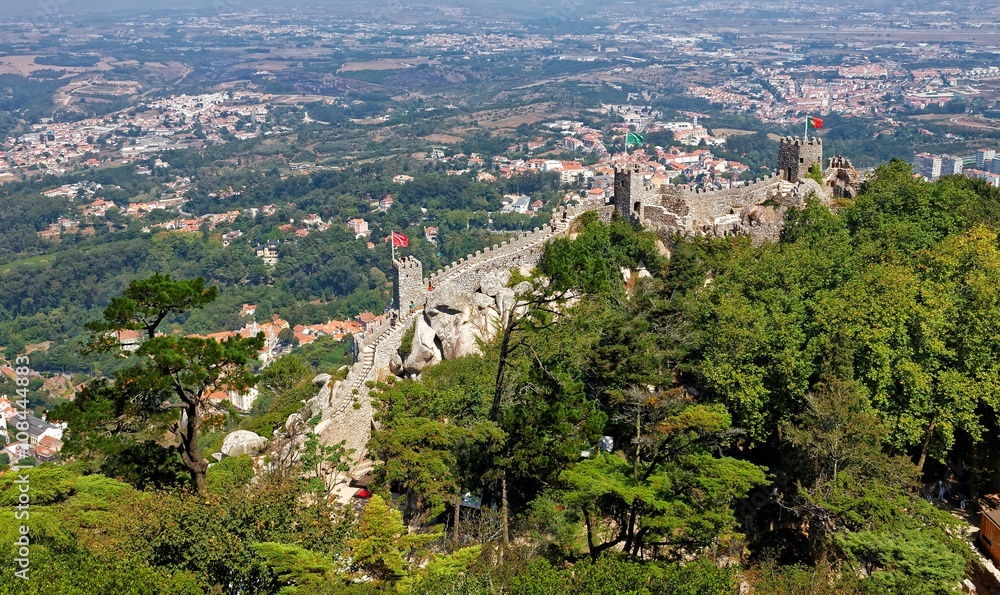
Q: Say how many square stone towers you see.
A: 3